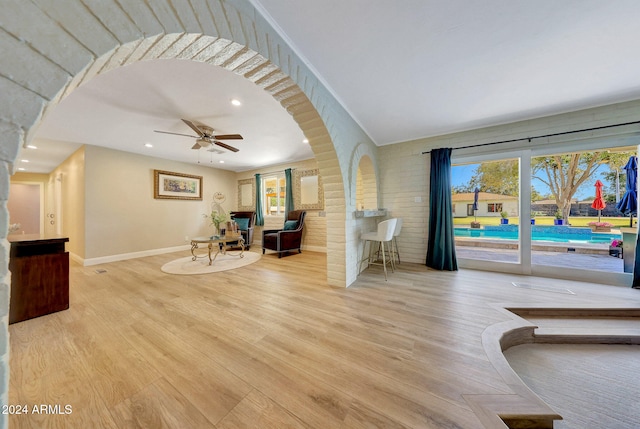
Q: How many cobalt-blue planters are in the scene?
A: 3